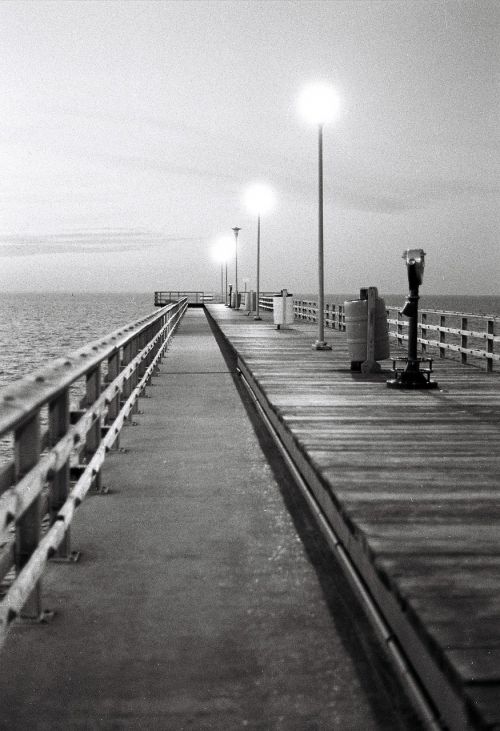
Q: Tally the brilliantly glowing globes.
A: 3